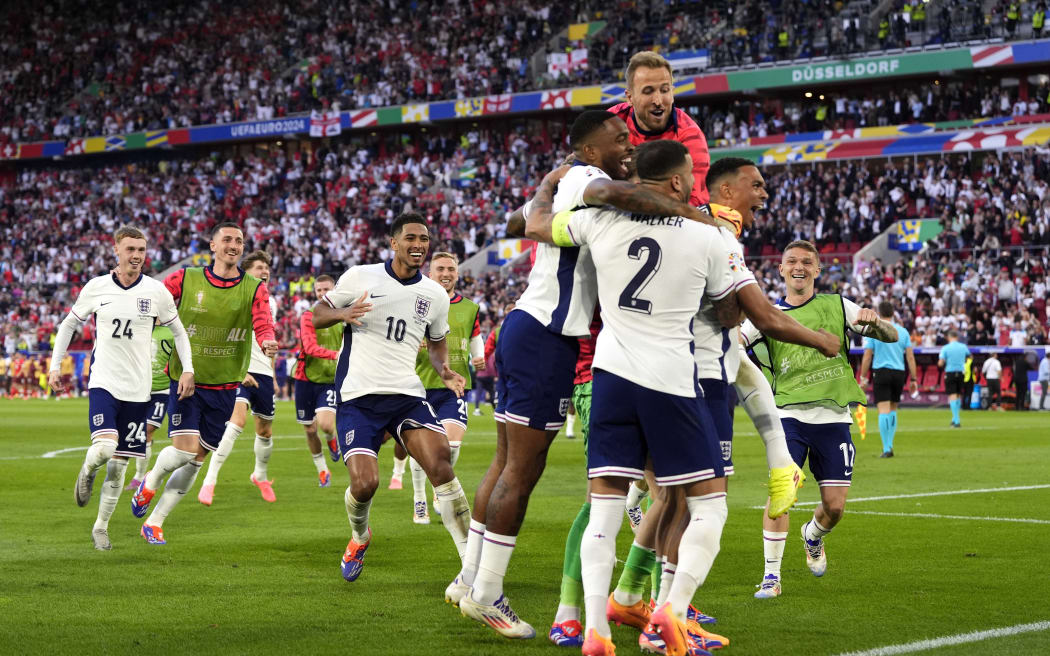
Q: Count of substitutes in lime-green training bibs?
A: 5